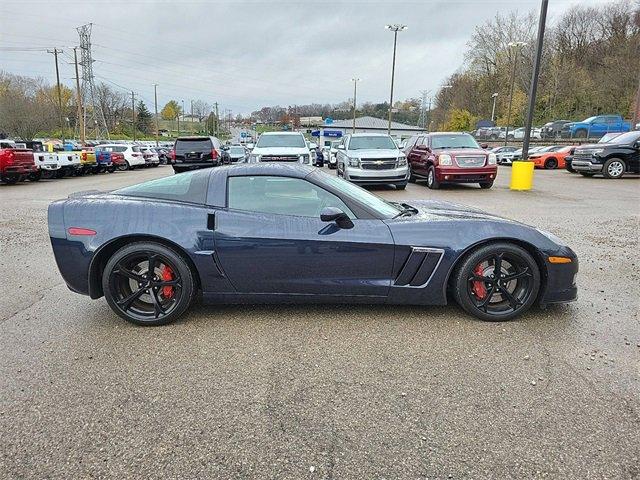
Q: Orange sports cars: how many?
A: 1